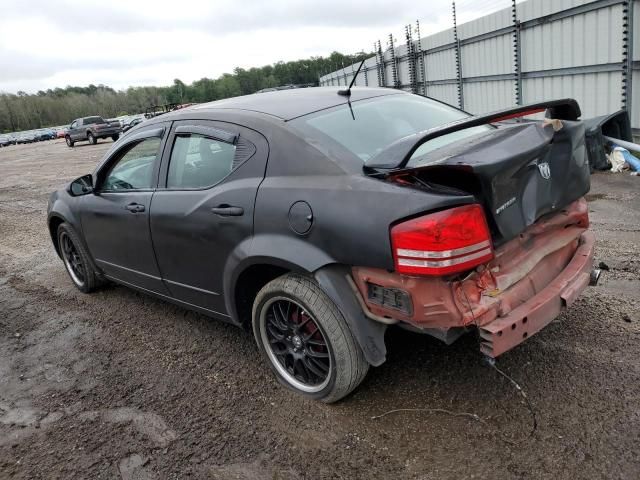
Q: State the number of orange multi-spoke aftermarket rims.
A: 0